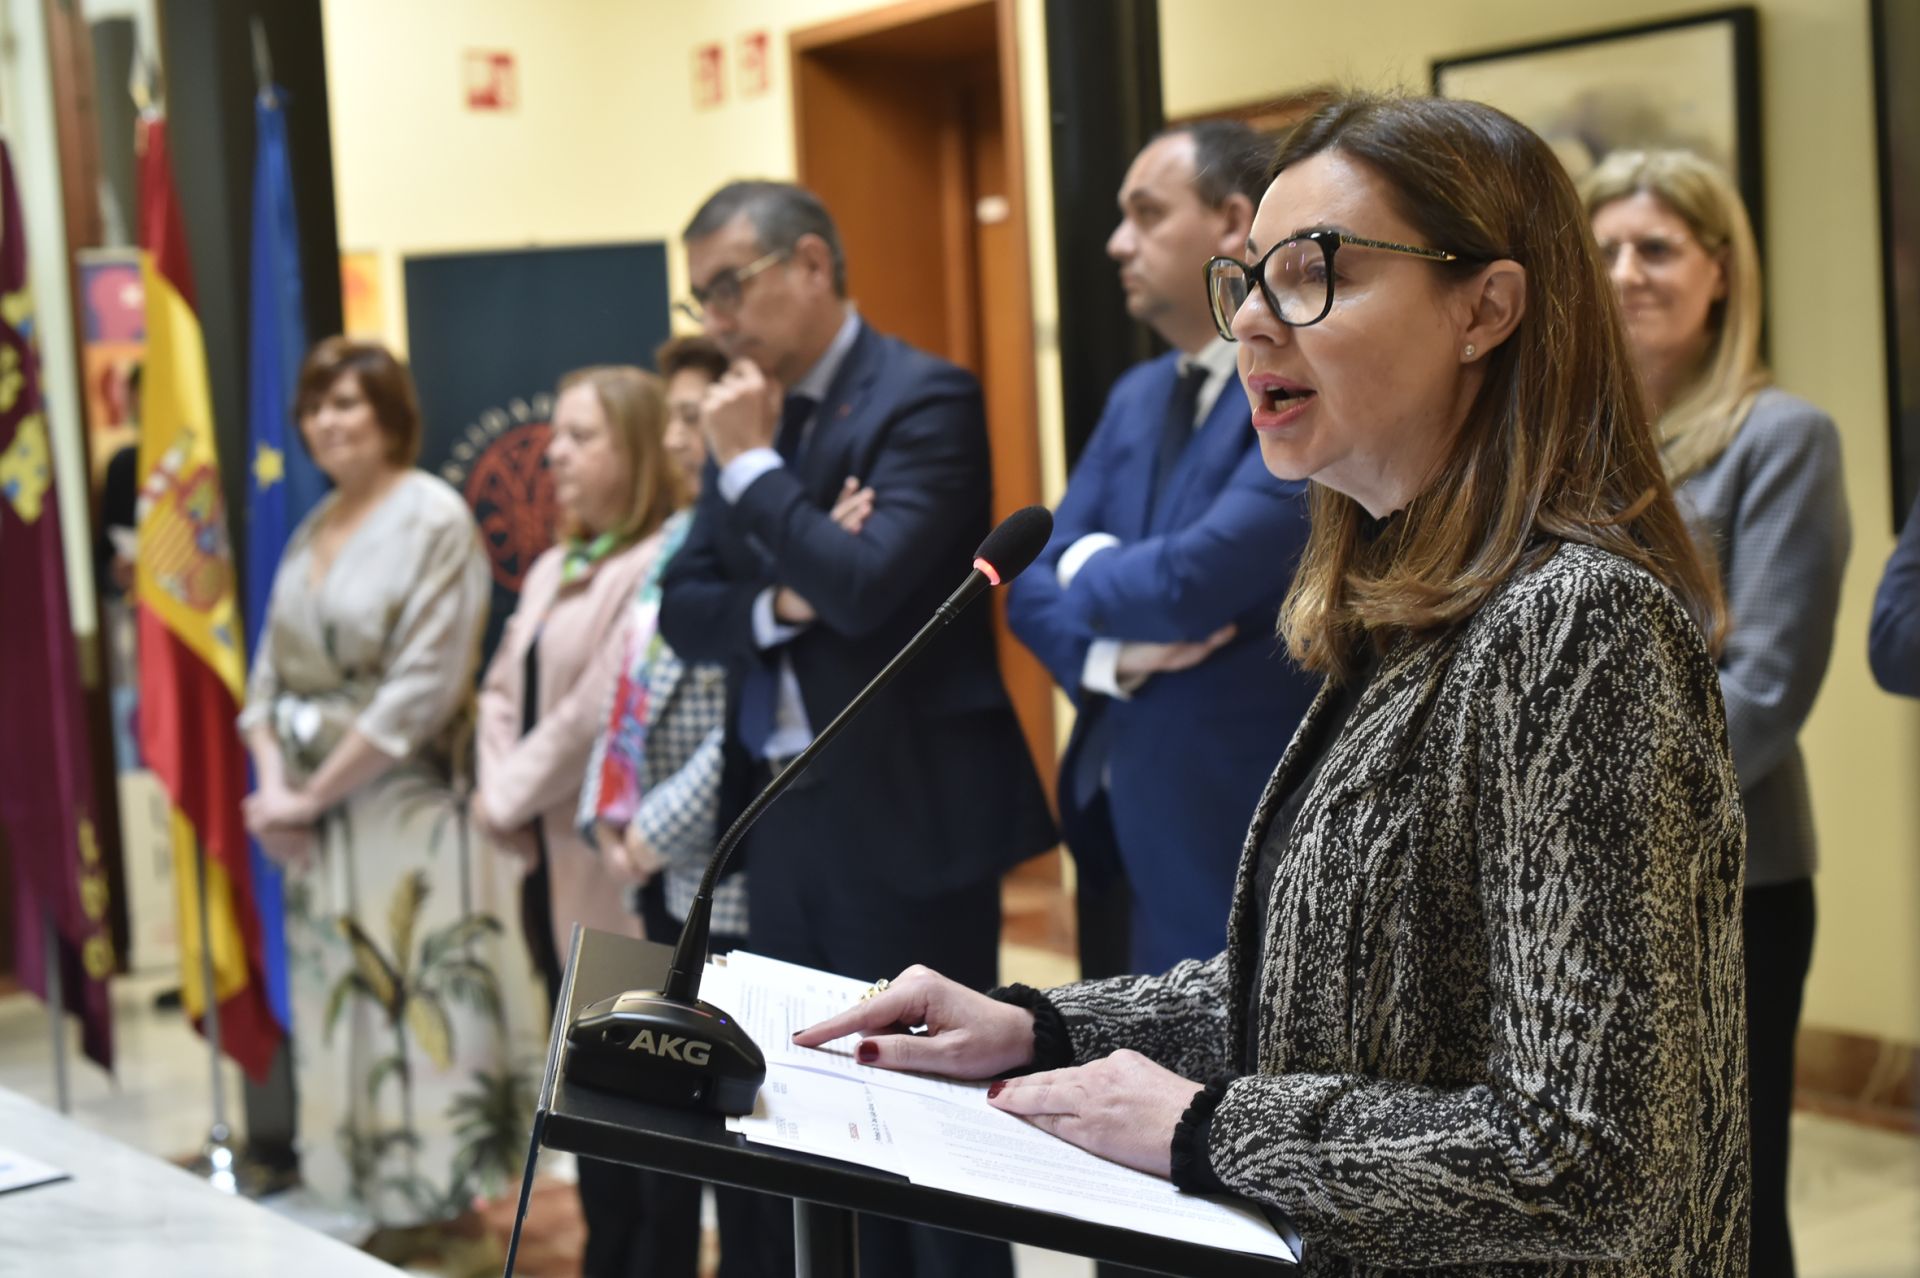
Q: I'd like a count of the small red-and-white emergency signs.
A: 3